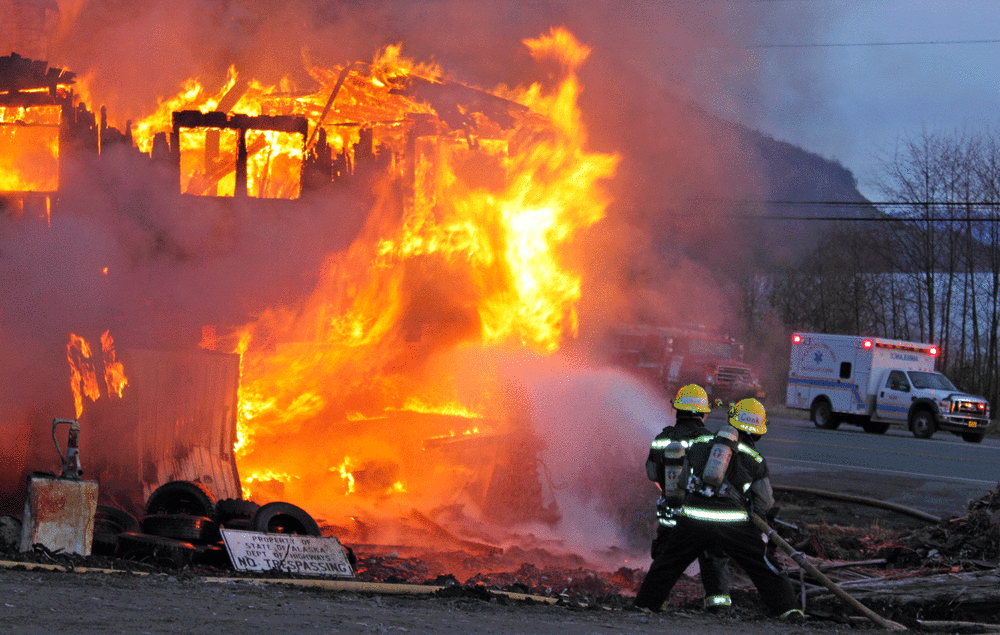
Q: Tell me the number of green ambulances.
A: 0